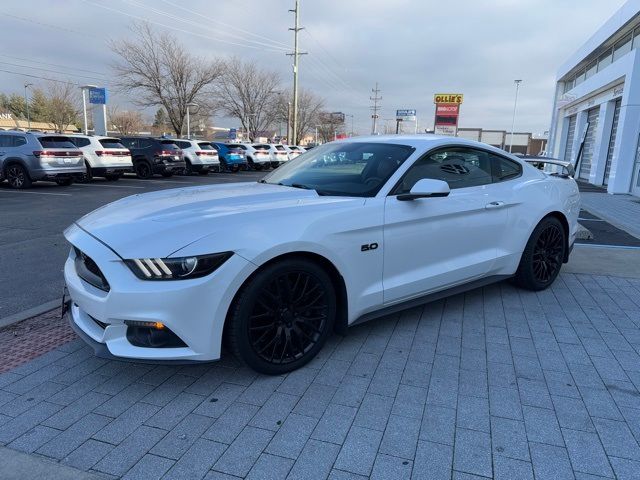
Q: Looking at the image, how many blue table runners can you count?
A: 0